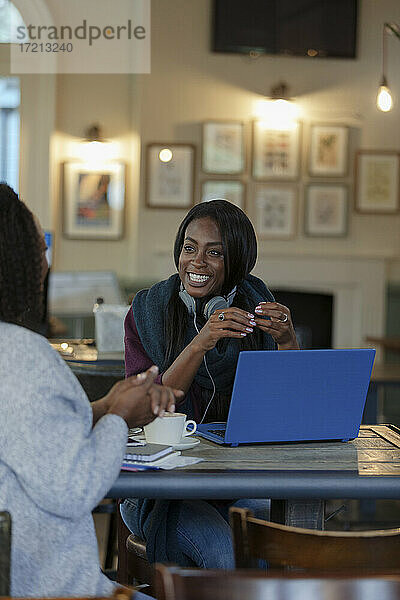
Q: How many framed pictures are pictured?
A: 9